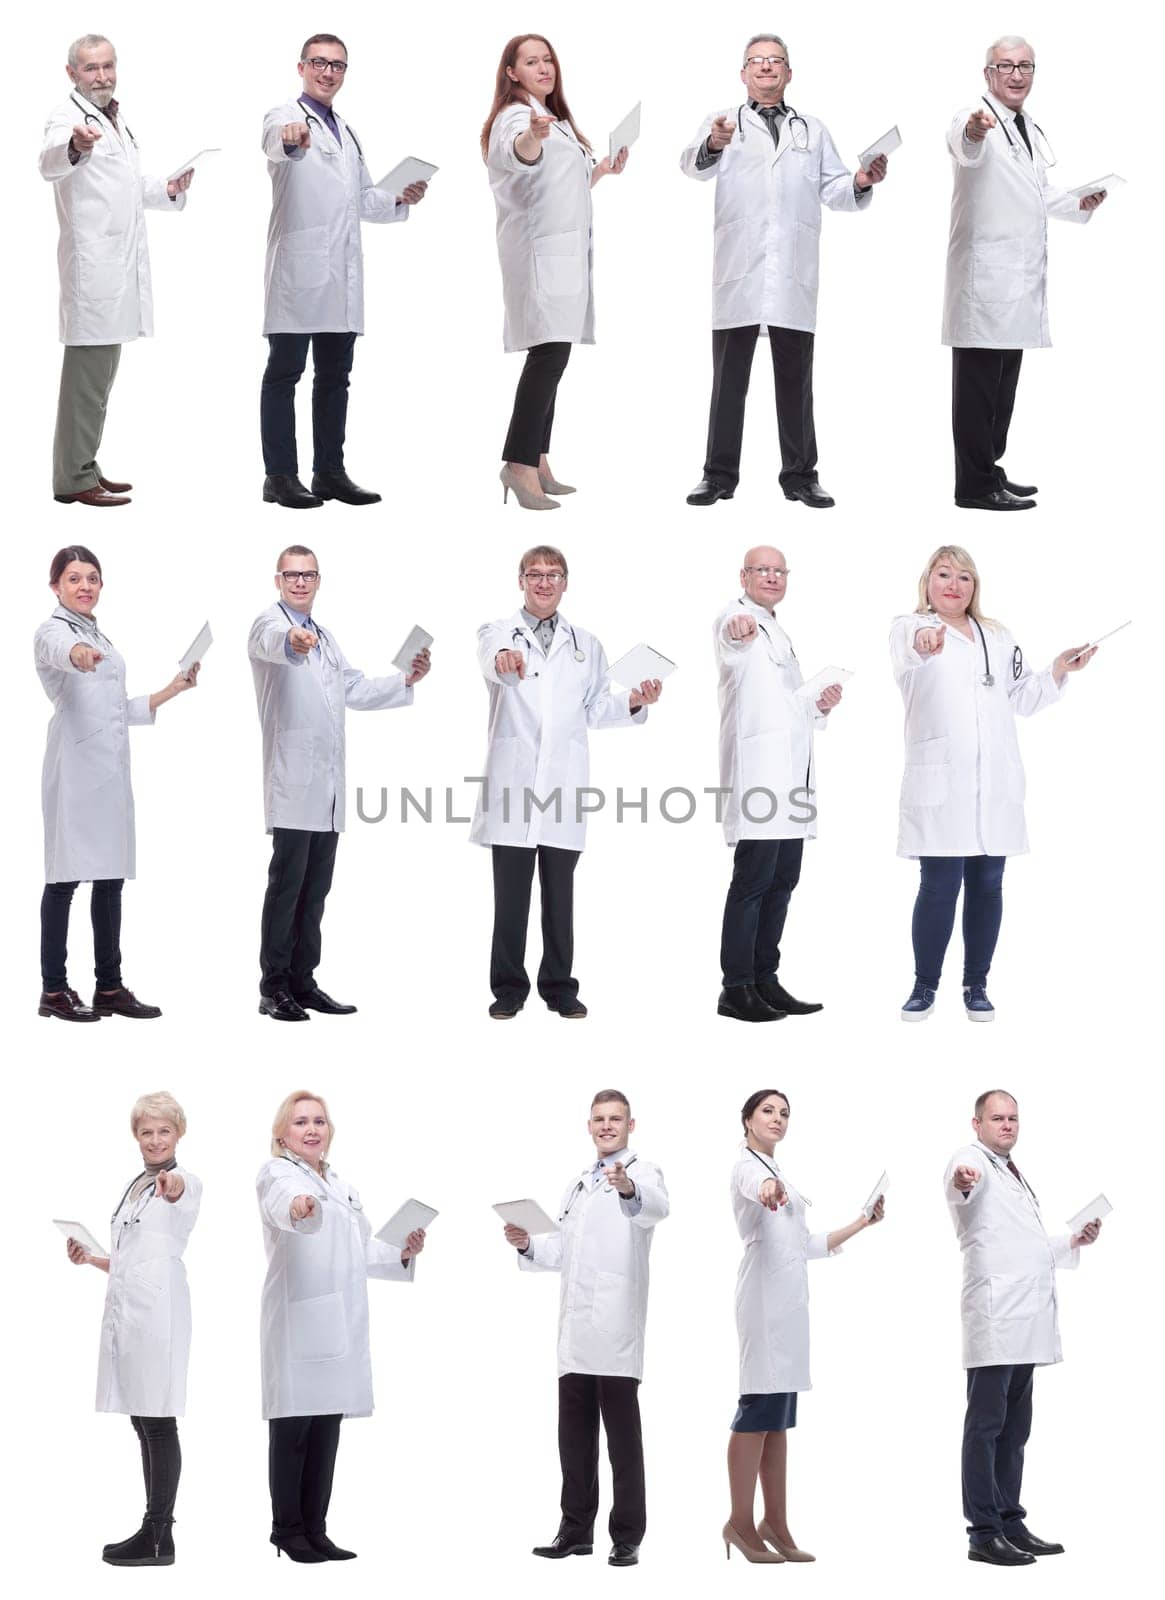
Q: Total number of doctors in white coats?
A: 15